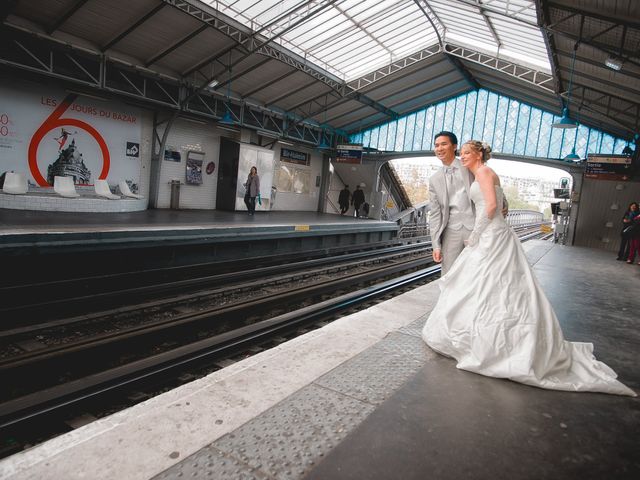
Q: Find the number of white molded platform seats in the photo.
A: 4